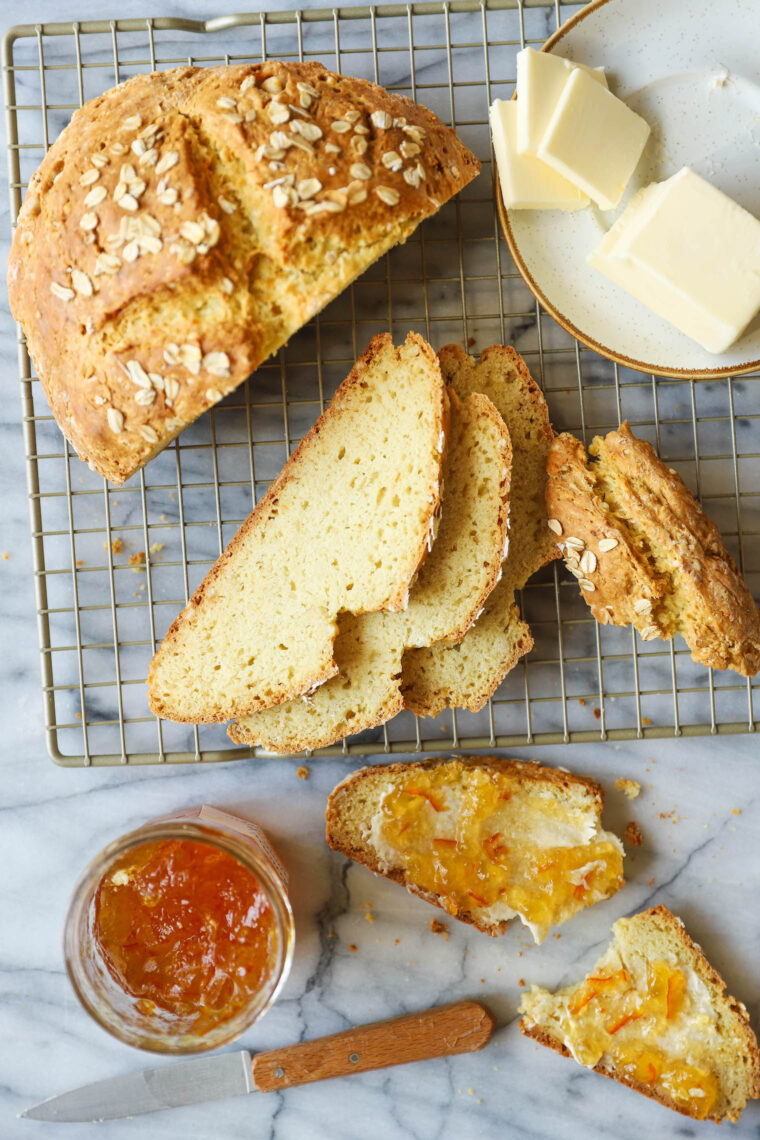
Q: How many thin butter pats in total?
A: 3